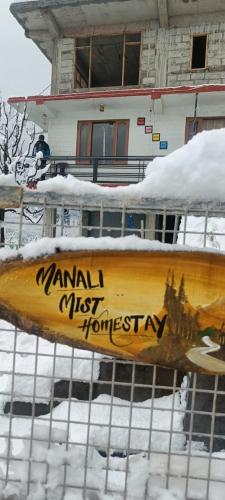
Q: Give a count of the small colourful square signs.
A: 4